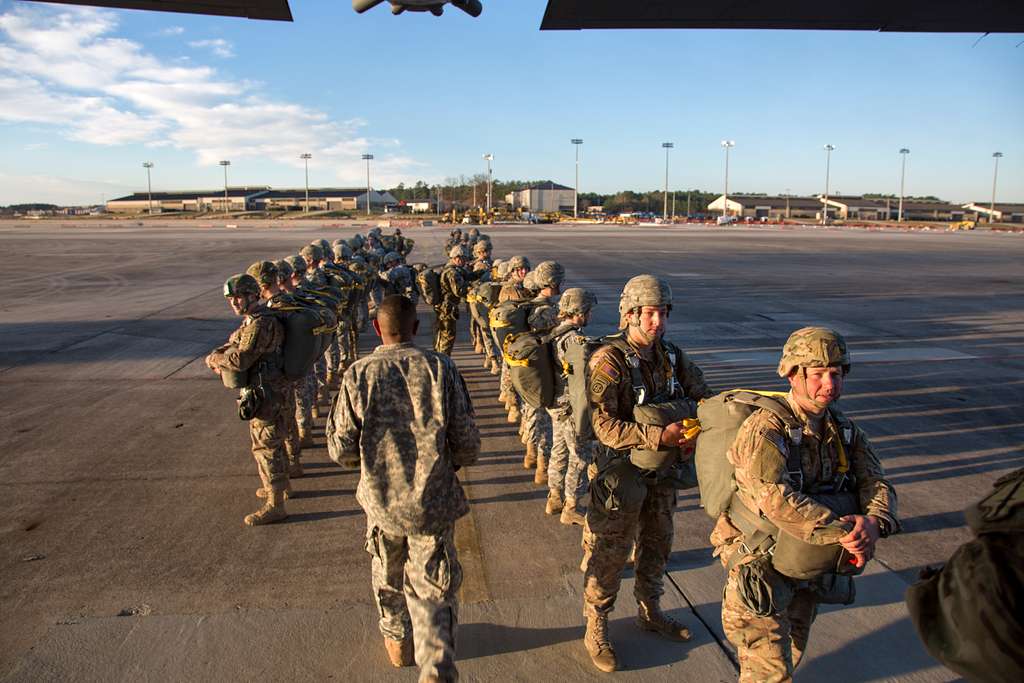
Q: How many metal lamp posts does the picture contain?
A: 11